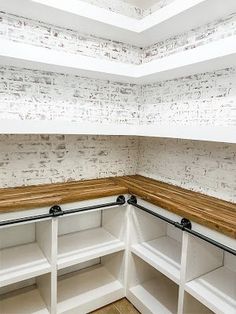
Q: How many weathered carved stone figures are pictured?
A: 0